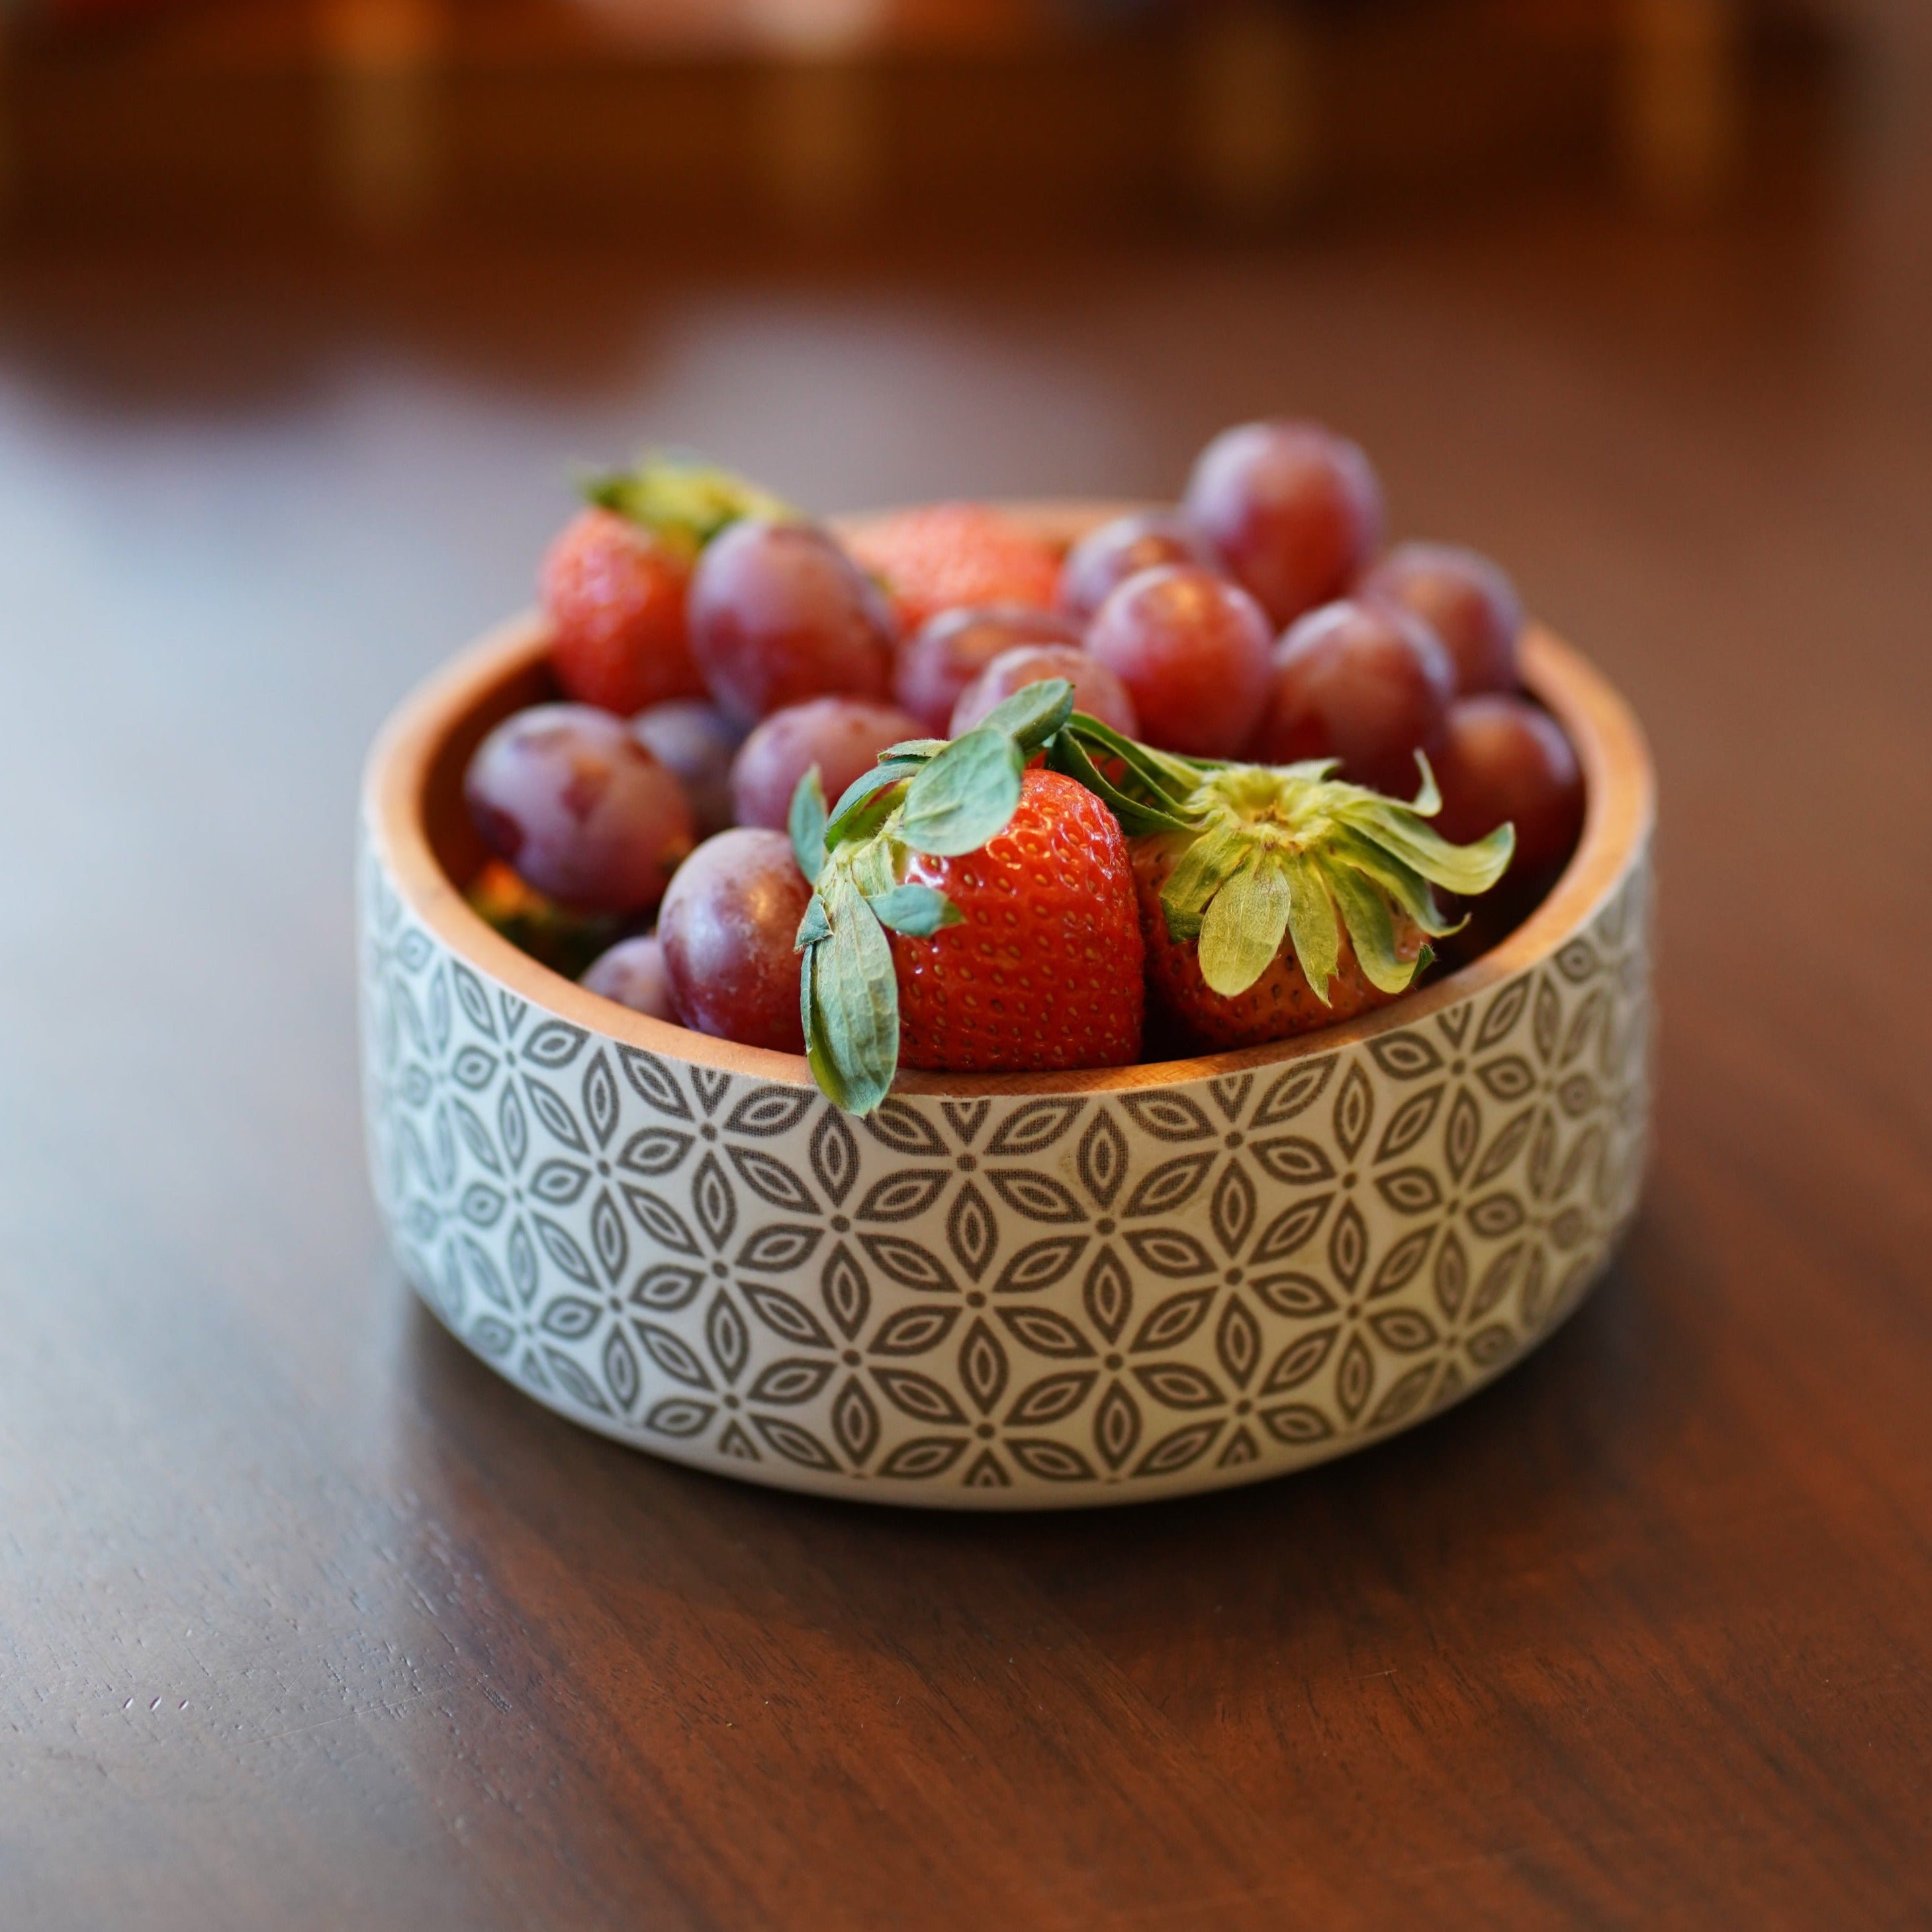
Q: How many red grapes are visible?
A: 14